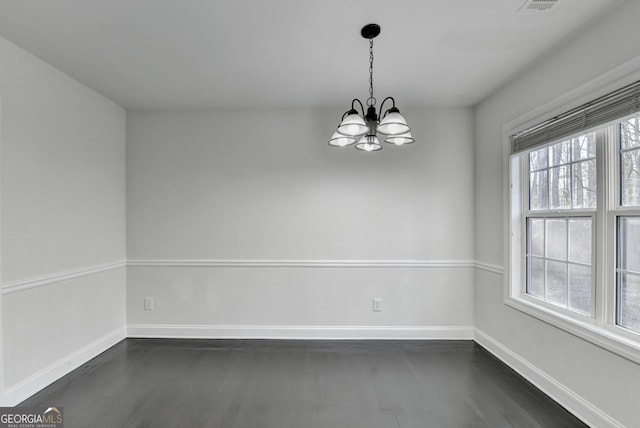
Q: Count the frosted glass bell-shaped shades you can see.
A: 5